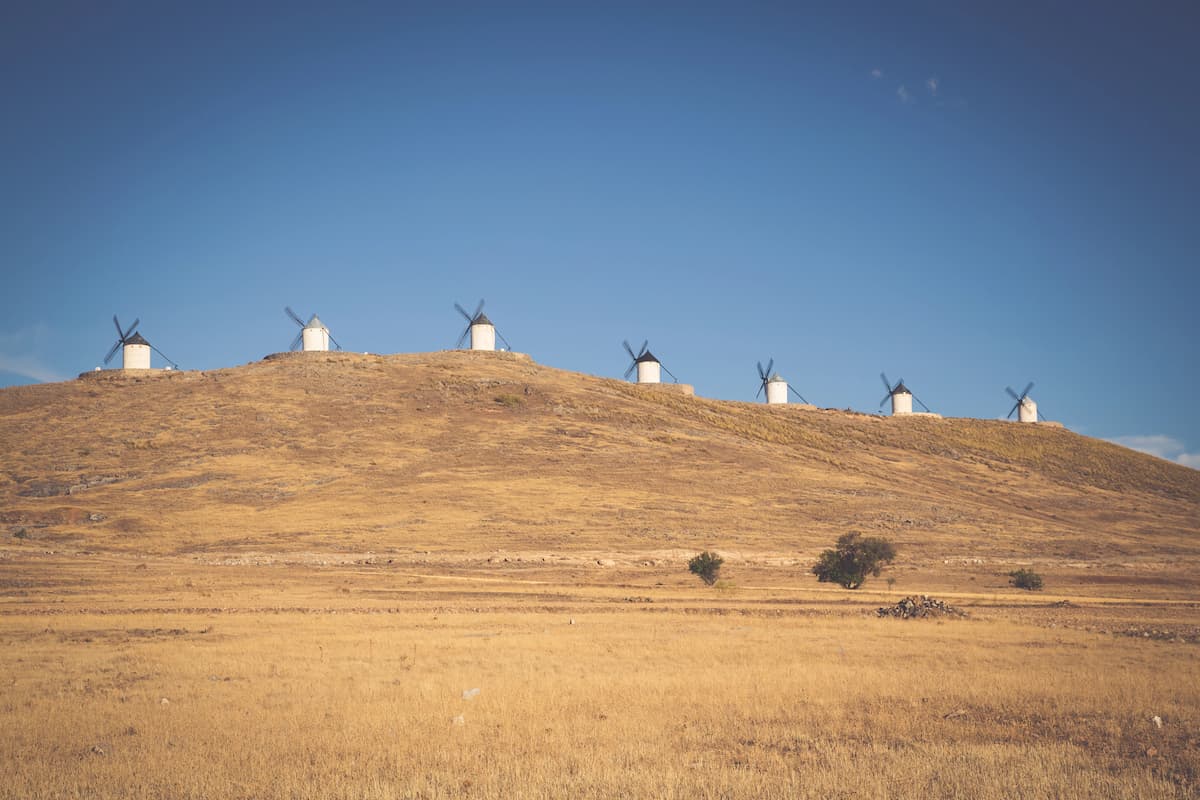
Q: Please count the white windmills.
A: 7